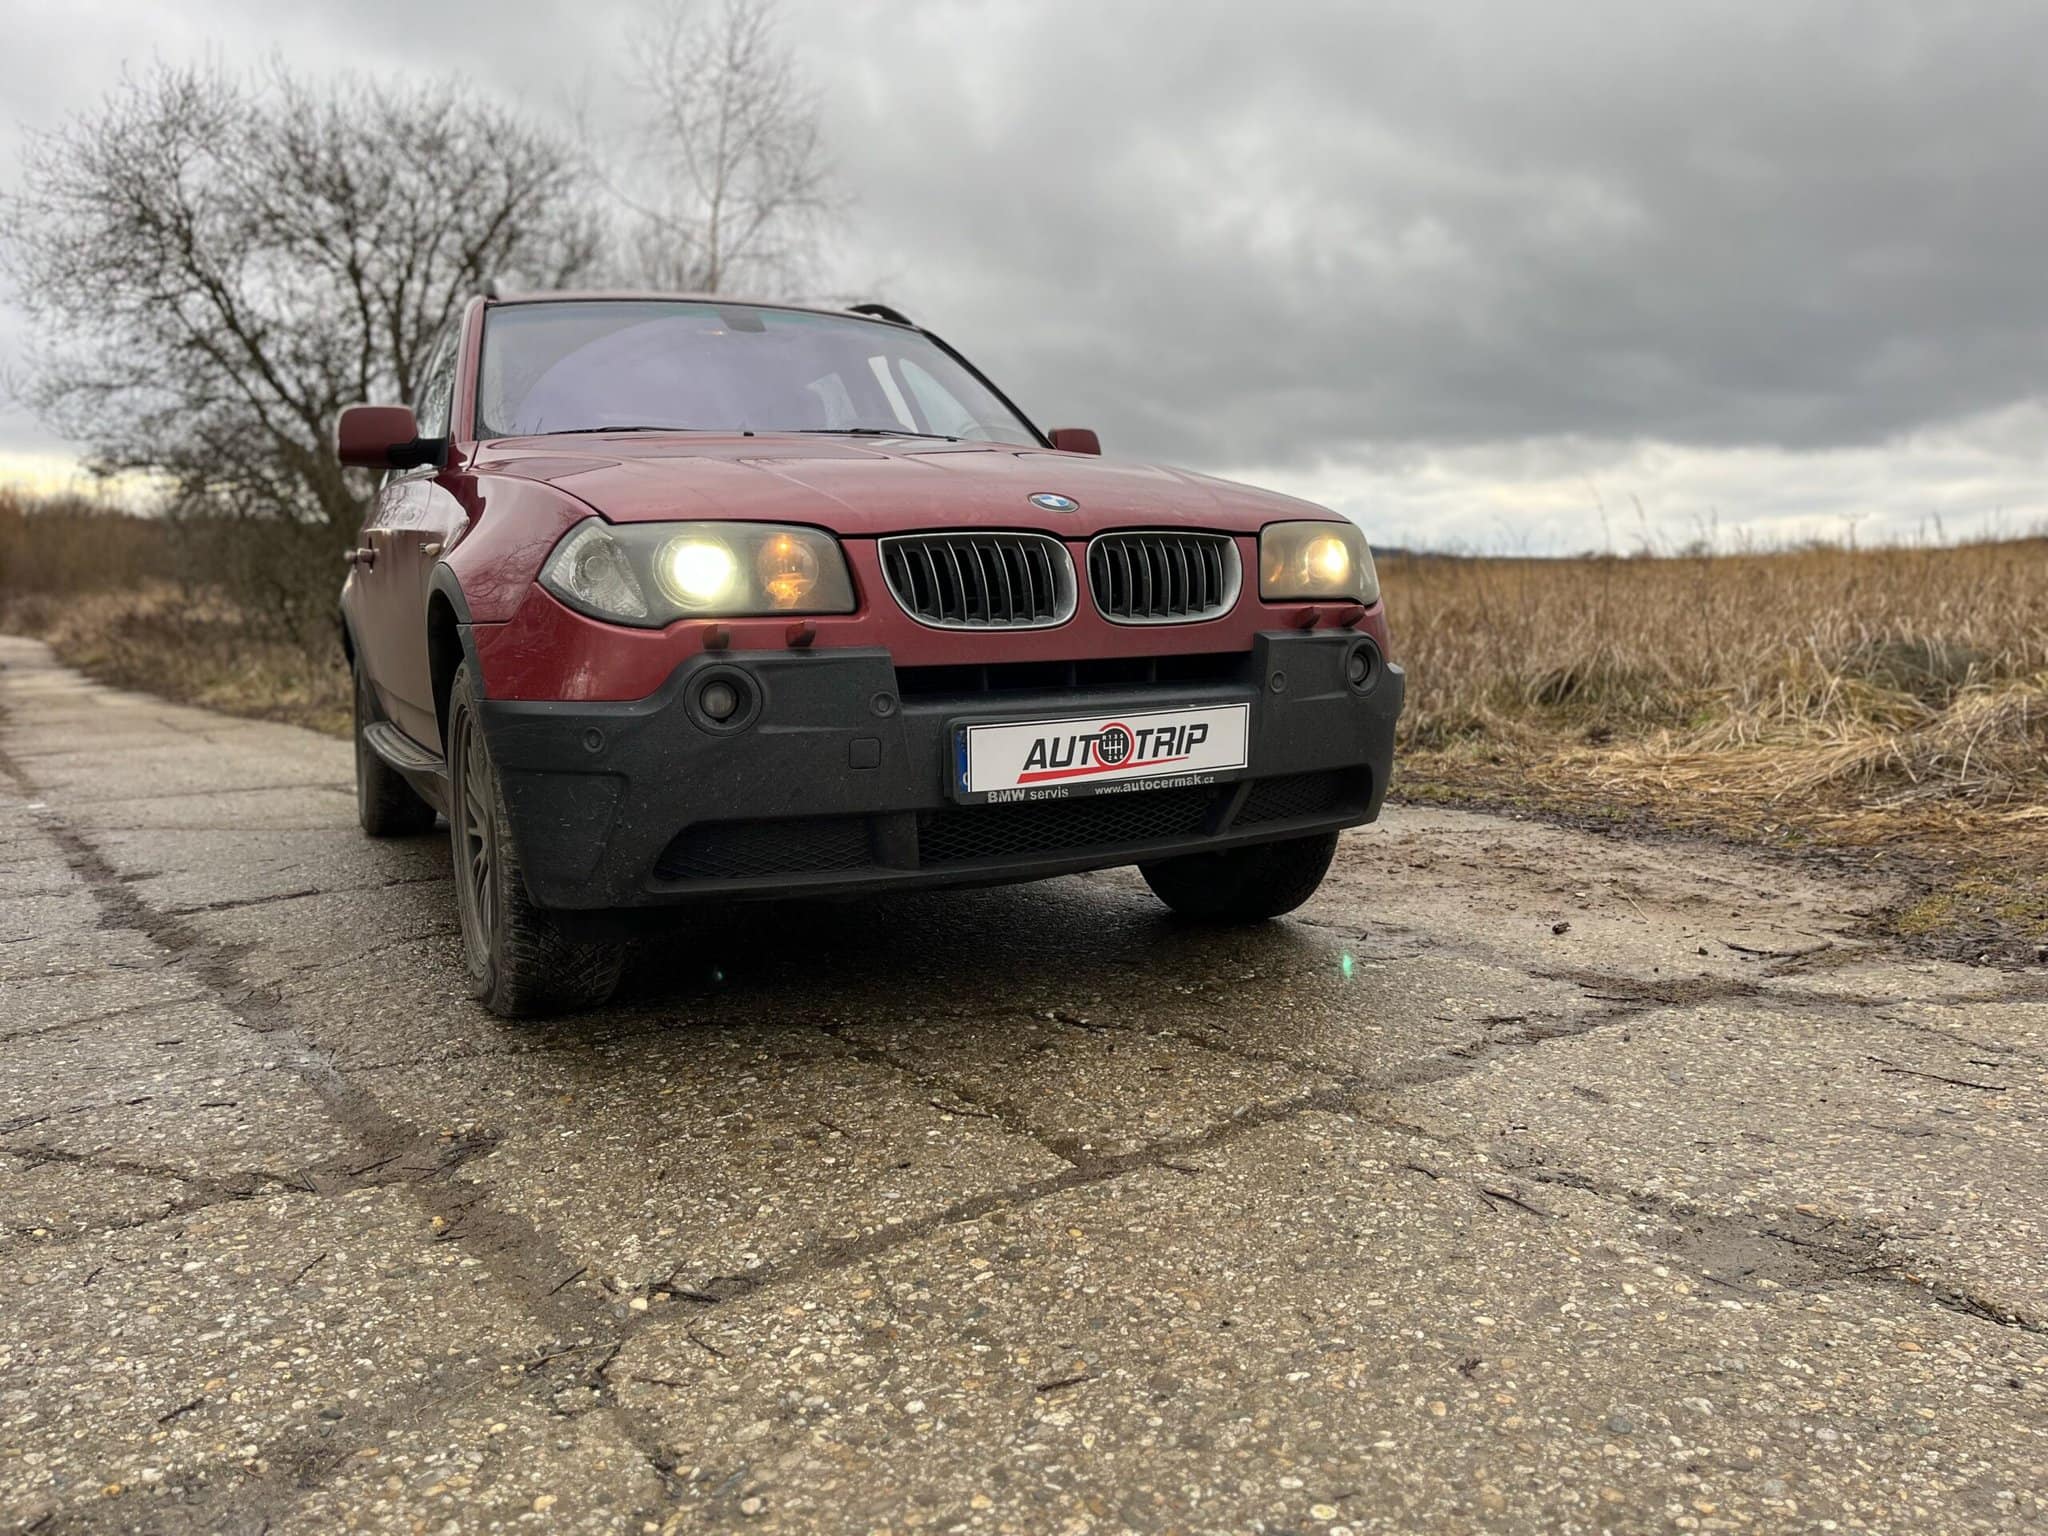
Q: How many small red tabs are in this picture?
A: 4